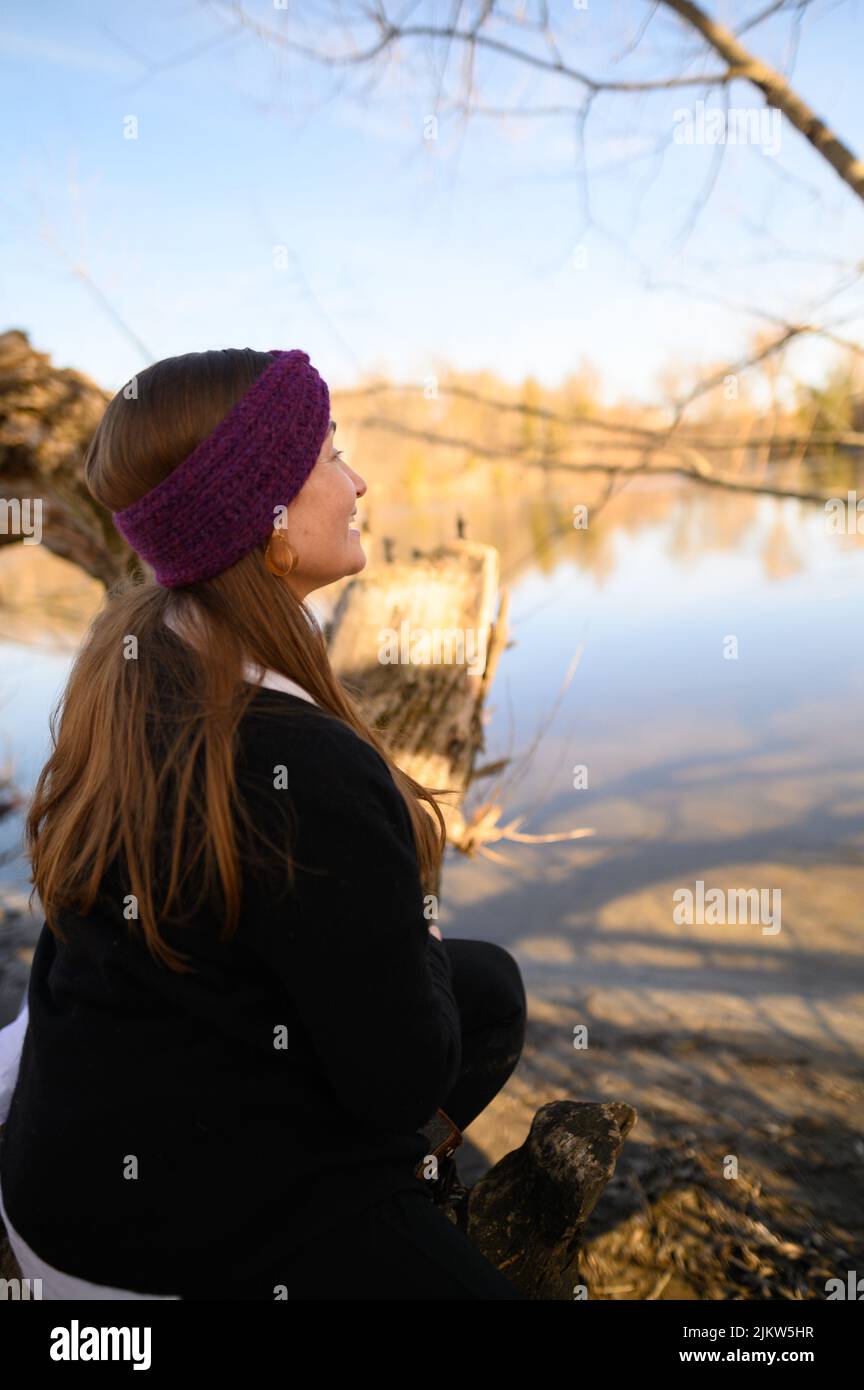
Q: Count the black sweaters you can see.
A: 1